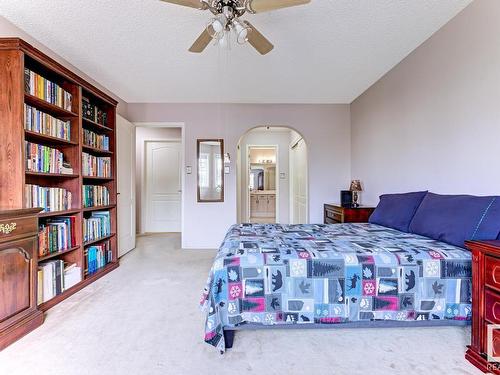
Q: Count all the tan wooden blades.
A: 4